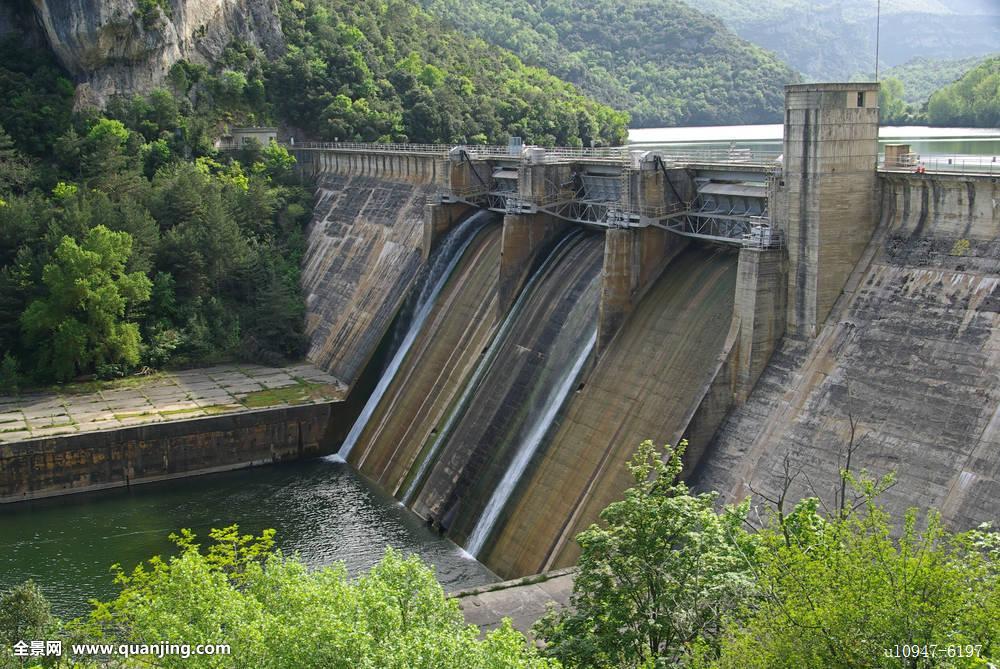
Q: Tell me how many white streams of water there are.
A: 3